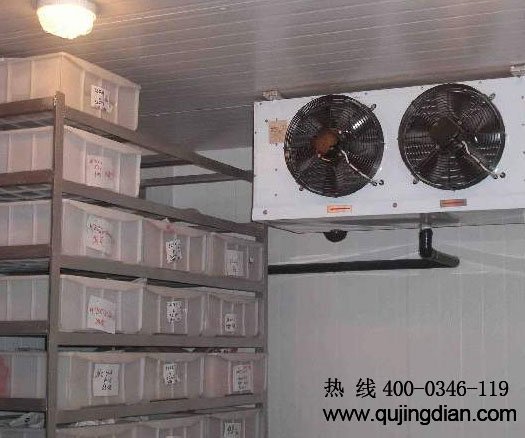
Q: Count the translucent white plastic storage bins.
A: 14